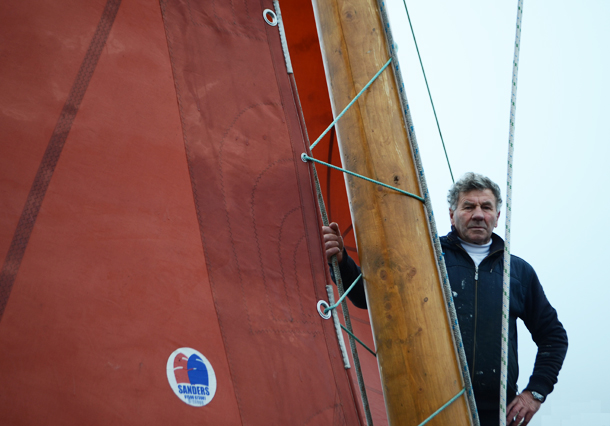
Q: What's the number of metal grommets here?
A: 3